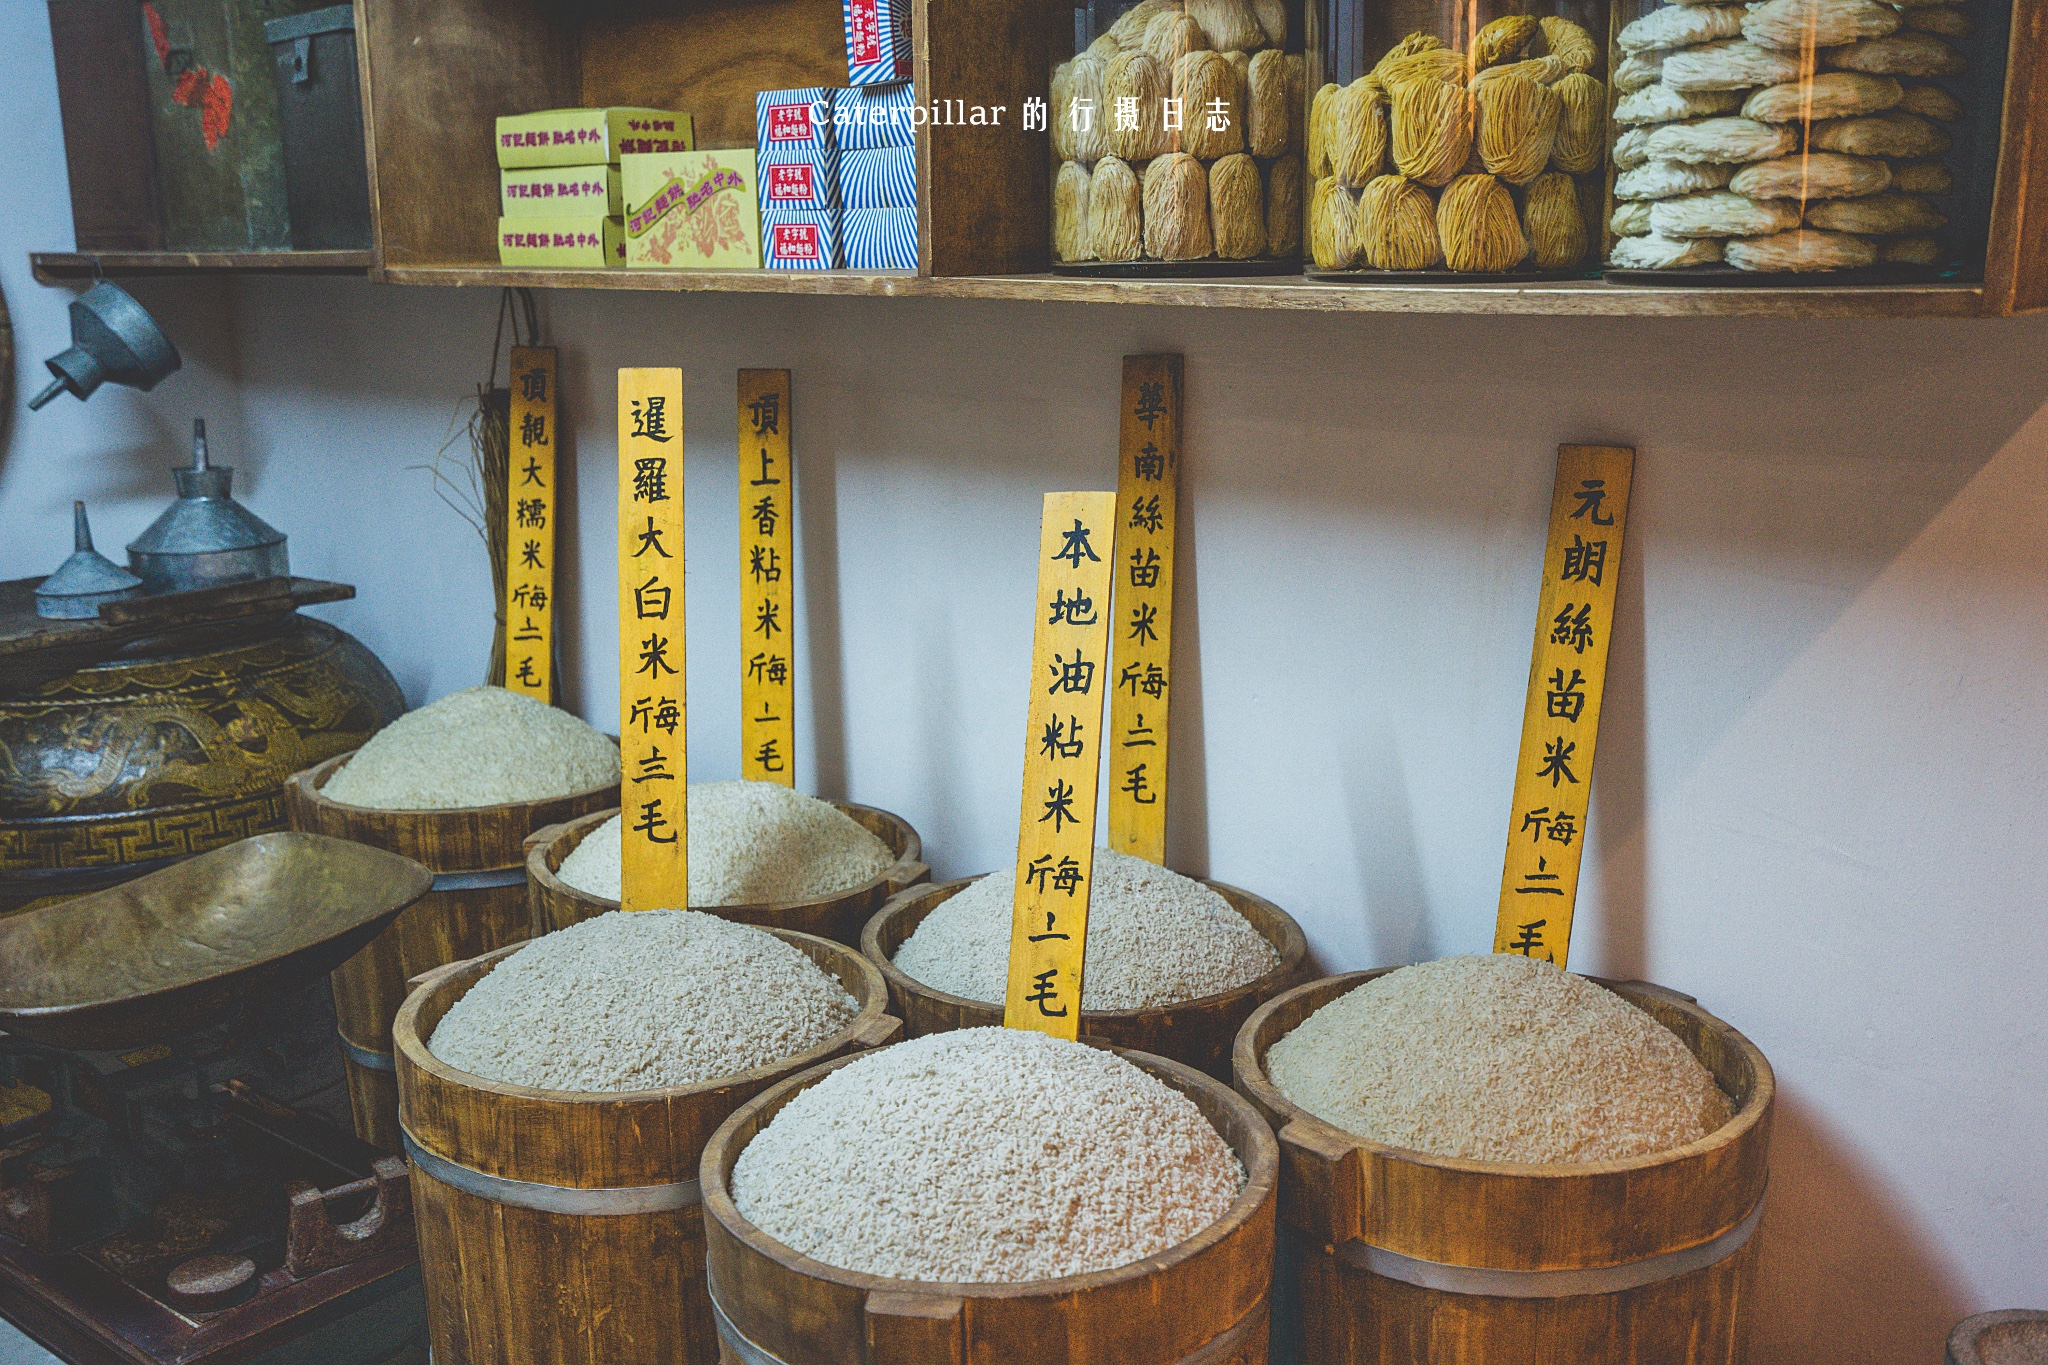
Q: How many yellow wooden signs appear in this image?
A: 6